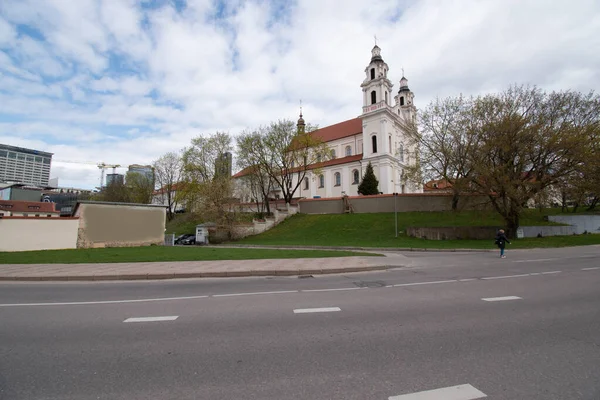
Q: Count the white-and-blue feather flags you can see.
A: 0